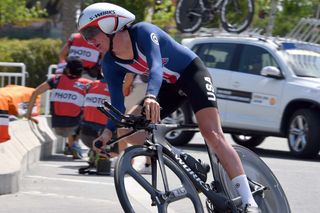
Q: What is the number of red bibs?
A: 3